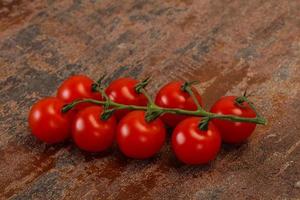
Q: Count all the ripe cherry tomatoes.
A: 8